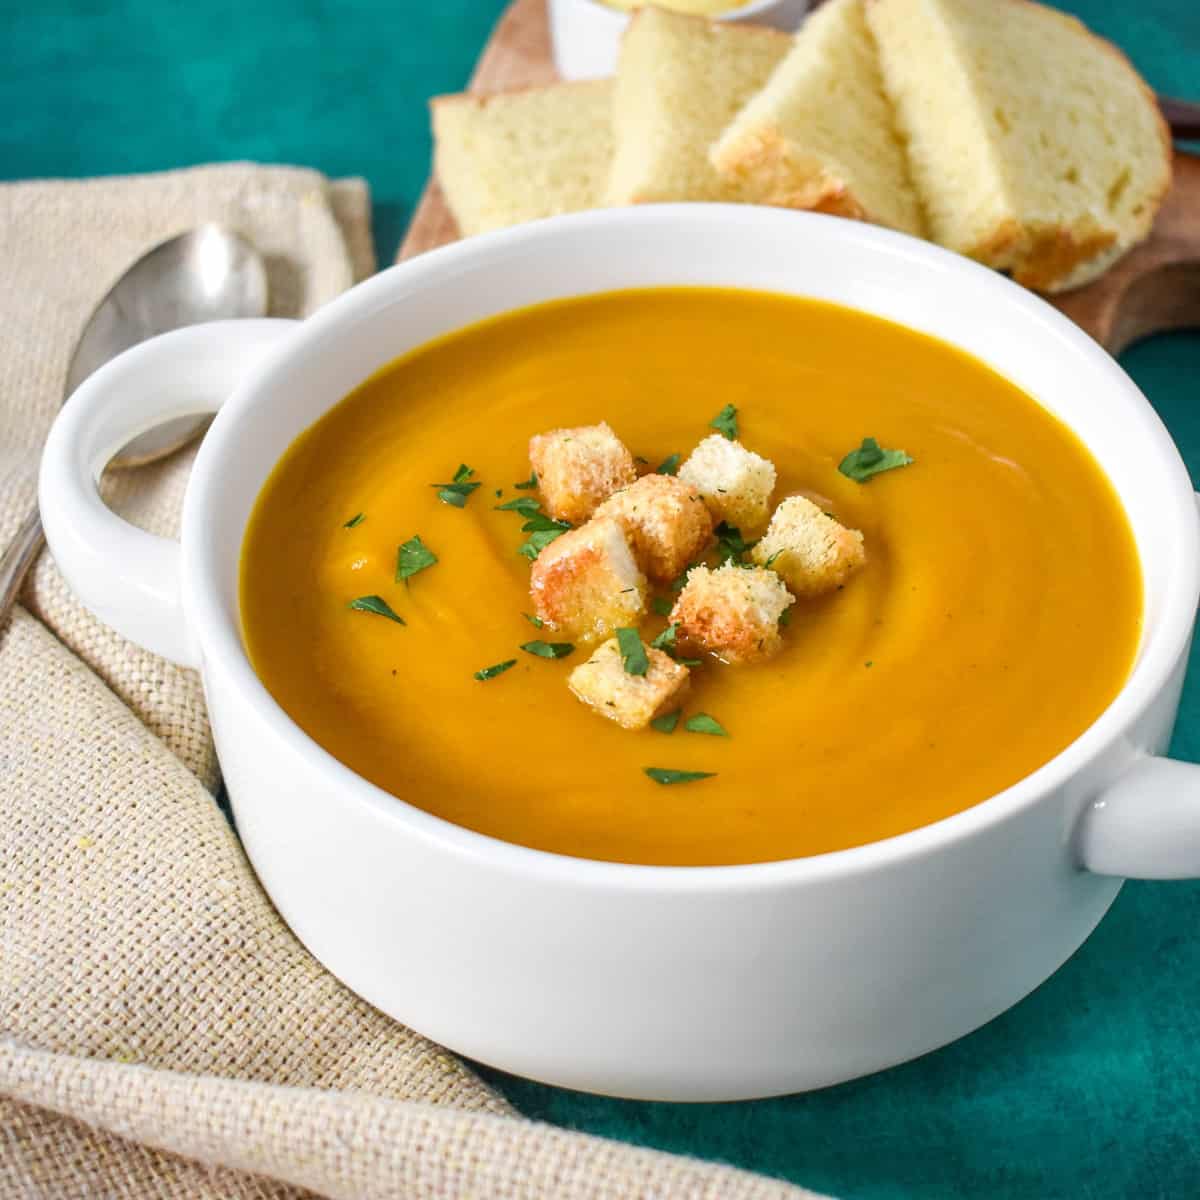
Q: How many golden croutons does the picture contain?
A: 7